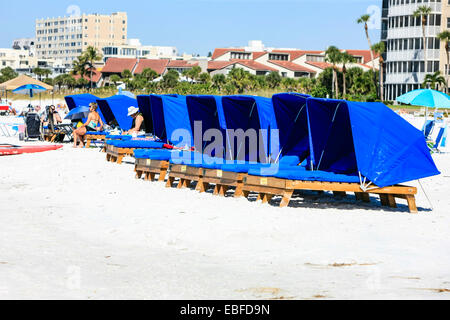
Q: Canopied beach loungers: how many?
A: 8